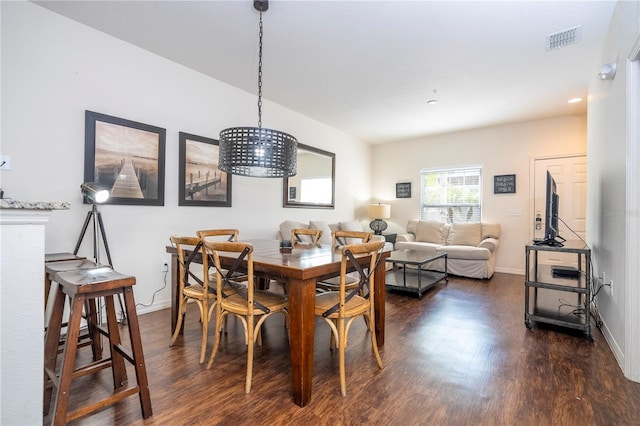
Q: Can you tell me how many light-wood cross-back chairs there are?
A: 6